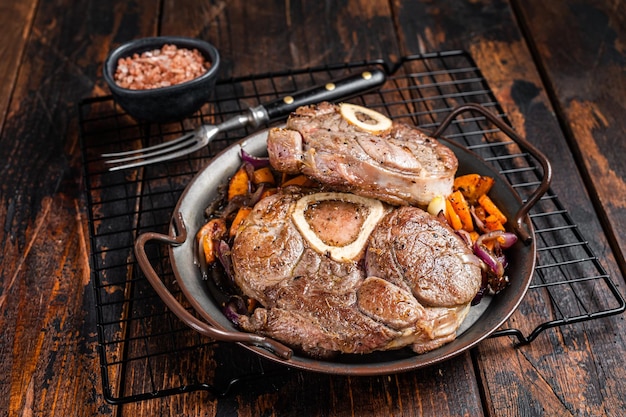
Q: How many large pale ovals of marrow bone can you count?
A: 2